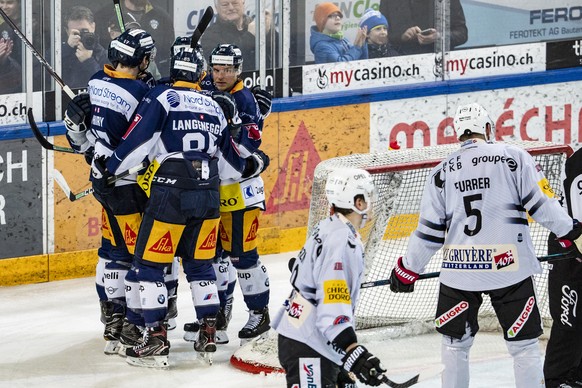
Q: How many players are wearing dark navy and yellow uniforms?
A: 4